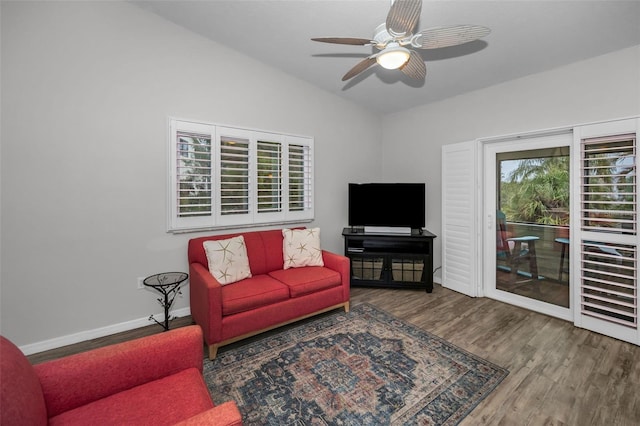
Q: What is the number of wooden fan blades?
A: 5